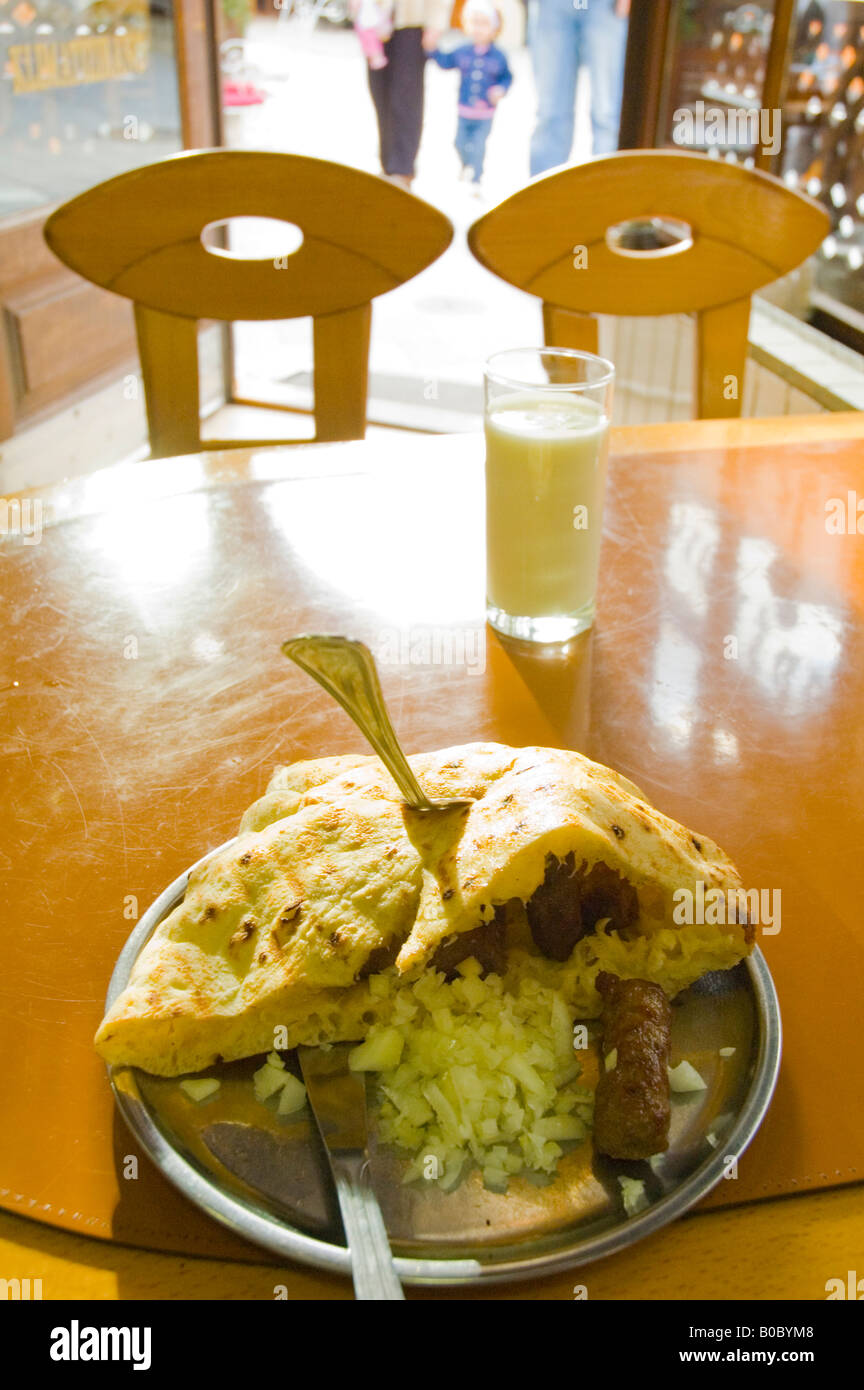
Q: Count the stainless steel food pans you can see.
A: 1